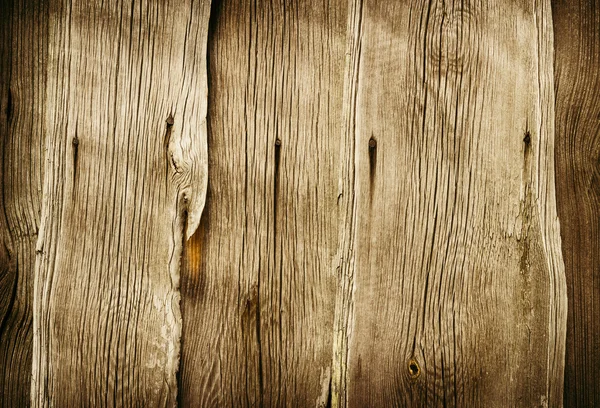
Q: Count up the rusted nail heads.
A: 5